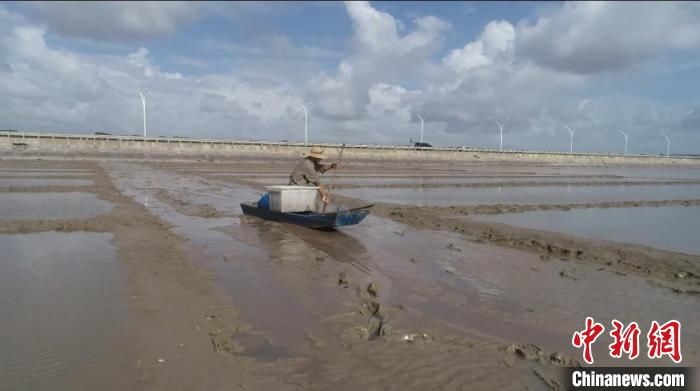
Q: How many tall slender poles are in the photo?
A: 7